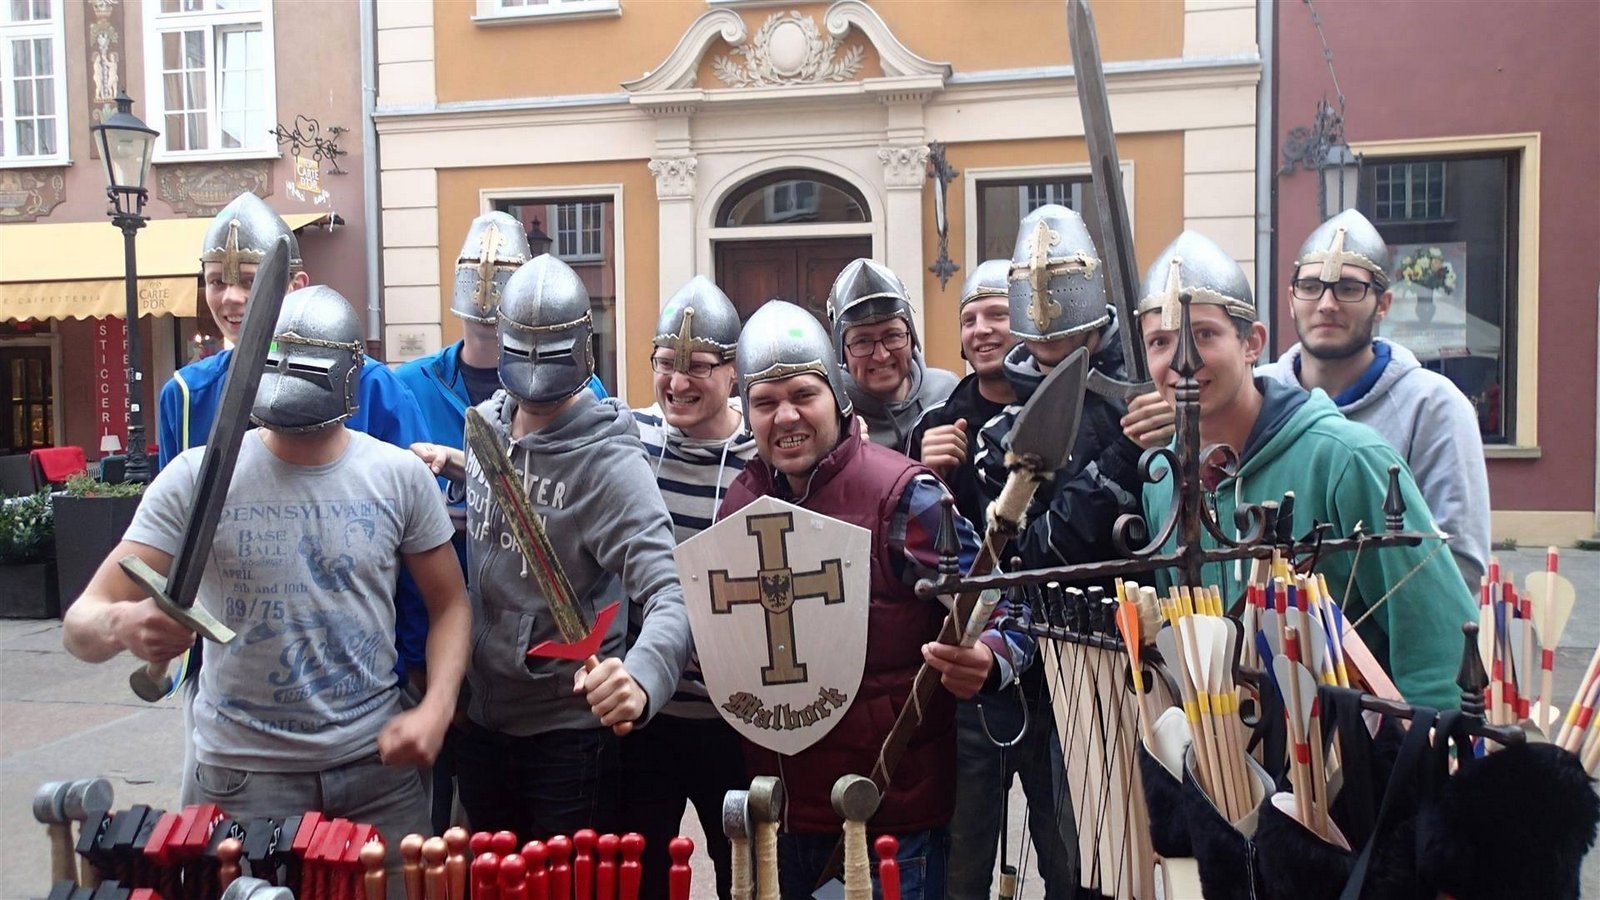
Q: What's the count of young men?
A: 11